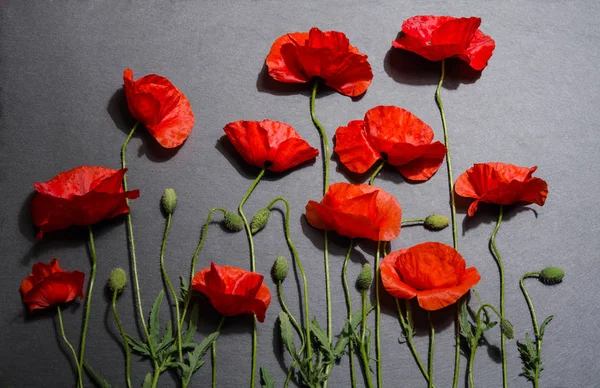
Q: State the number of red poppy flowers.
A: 11